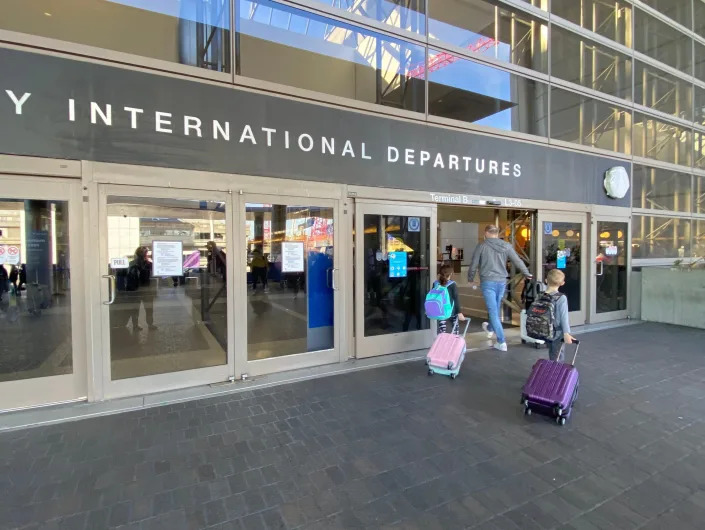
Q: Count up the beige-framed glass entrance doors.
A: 6